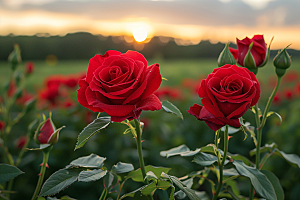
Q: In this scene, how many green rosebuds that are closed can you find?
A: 2